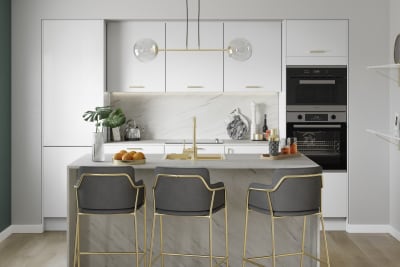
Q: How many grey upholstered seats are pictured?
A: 3